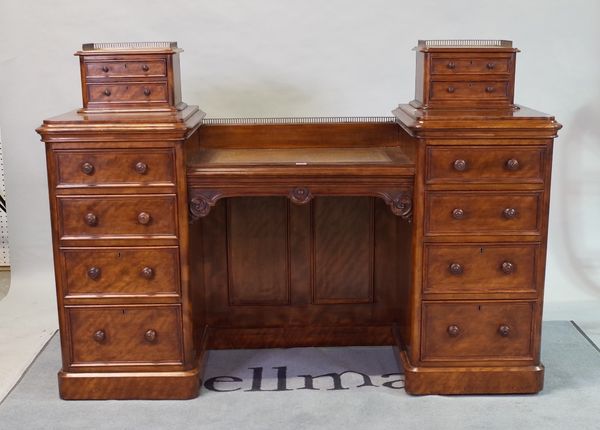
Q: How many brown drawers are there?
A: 12